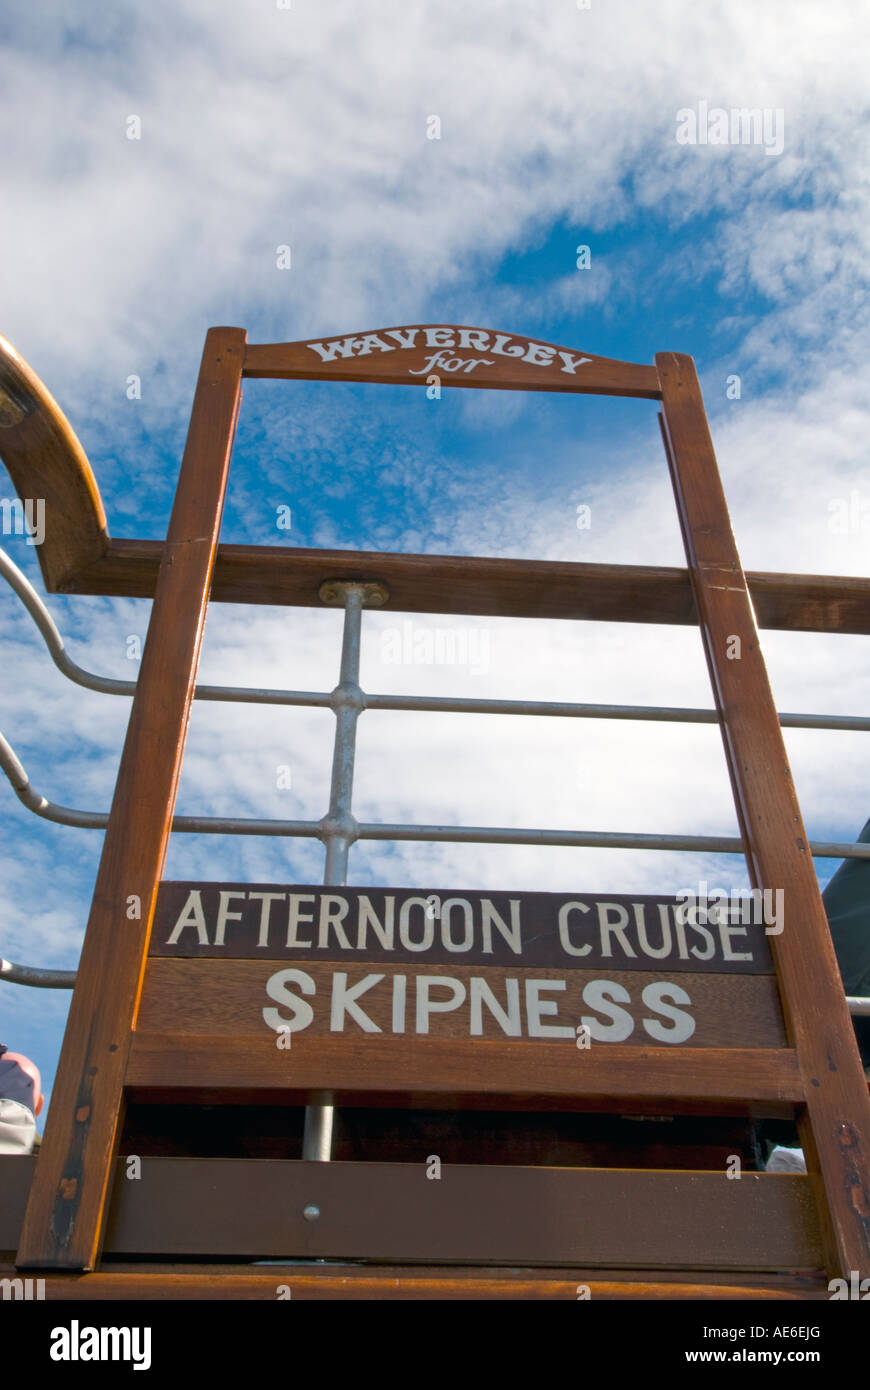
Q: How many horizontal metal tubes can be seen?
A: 3